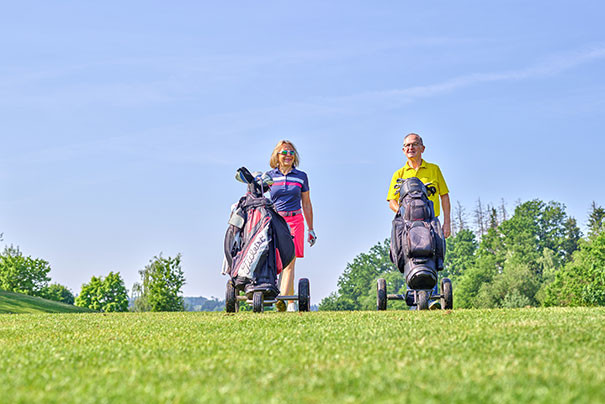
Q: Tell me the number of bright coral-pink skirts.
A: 1